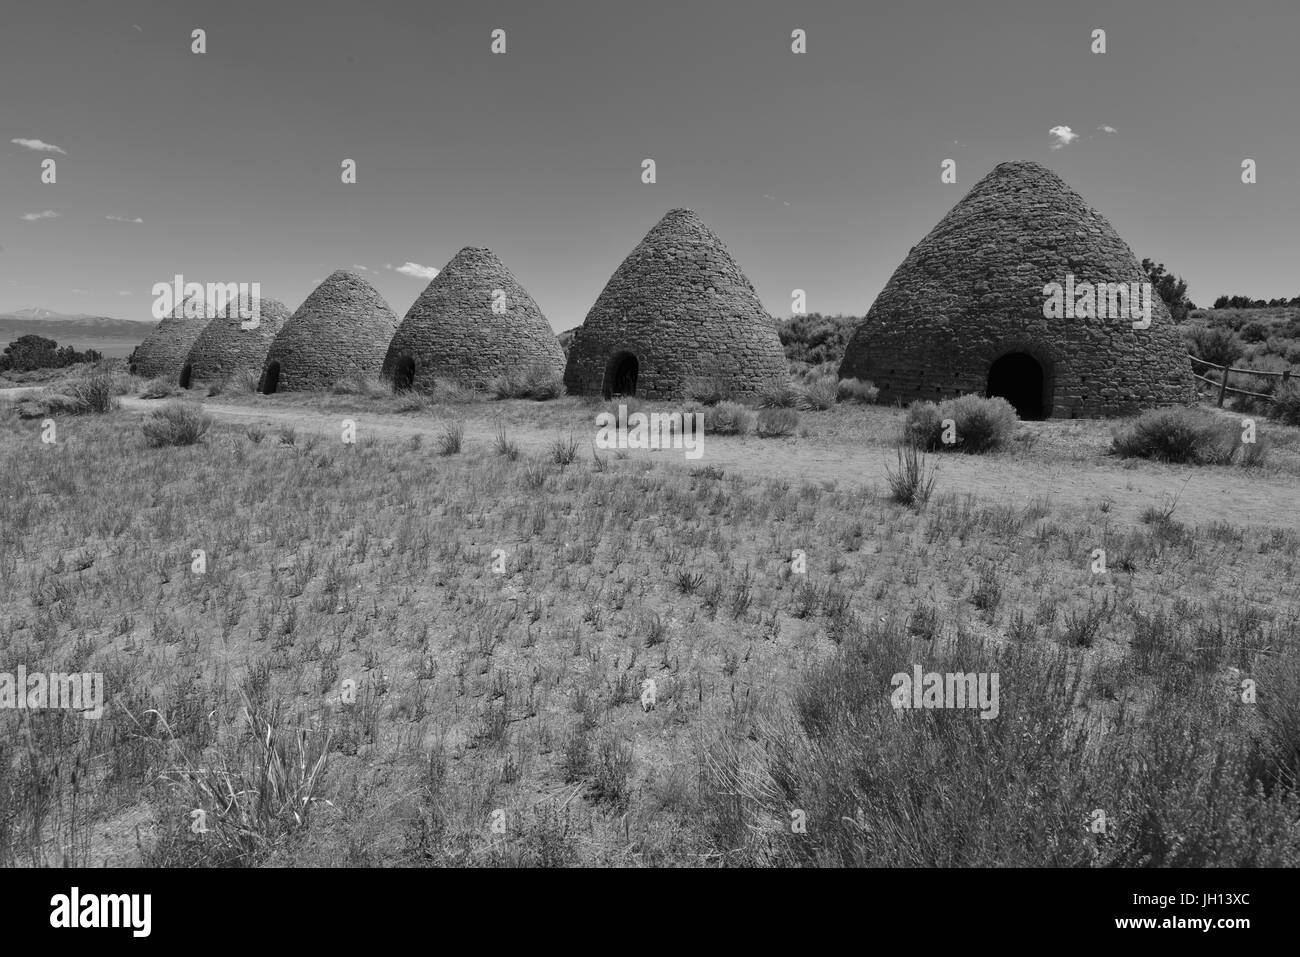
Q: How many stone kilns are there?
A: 6